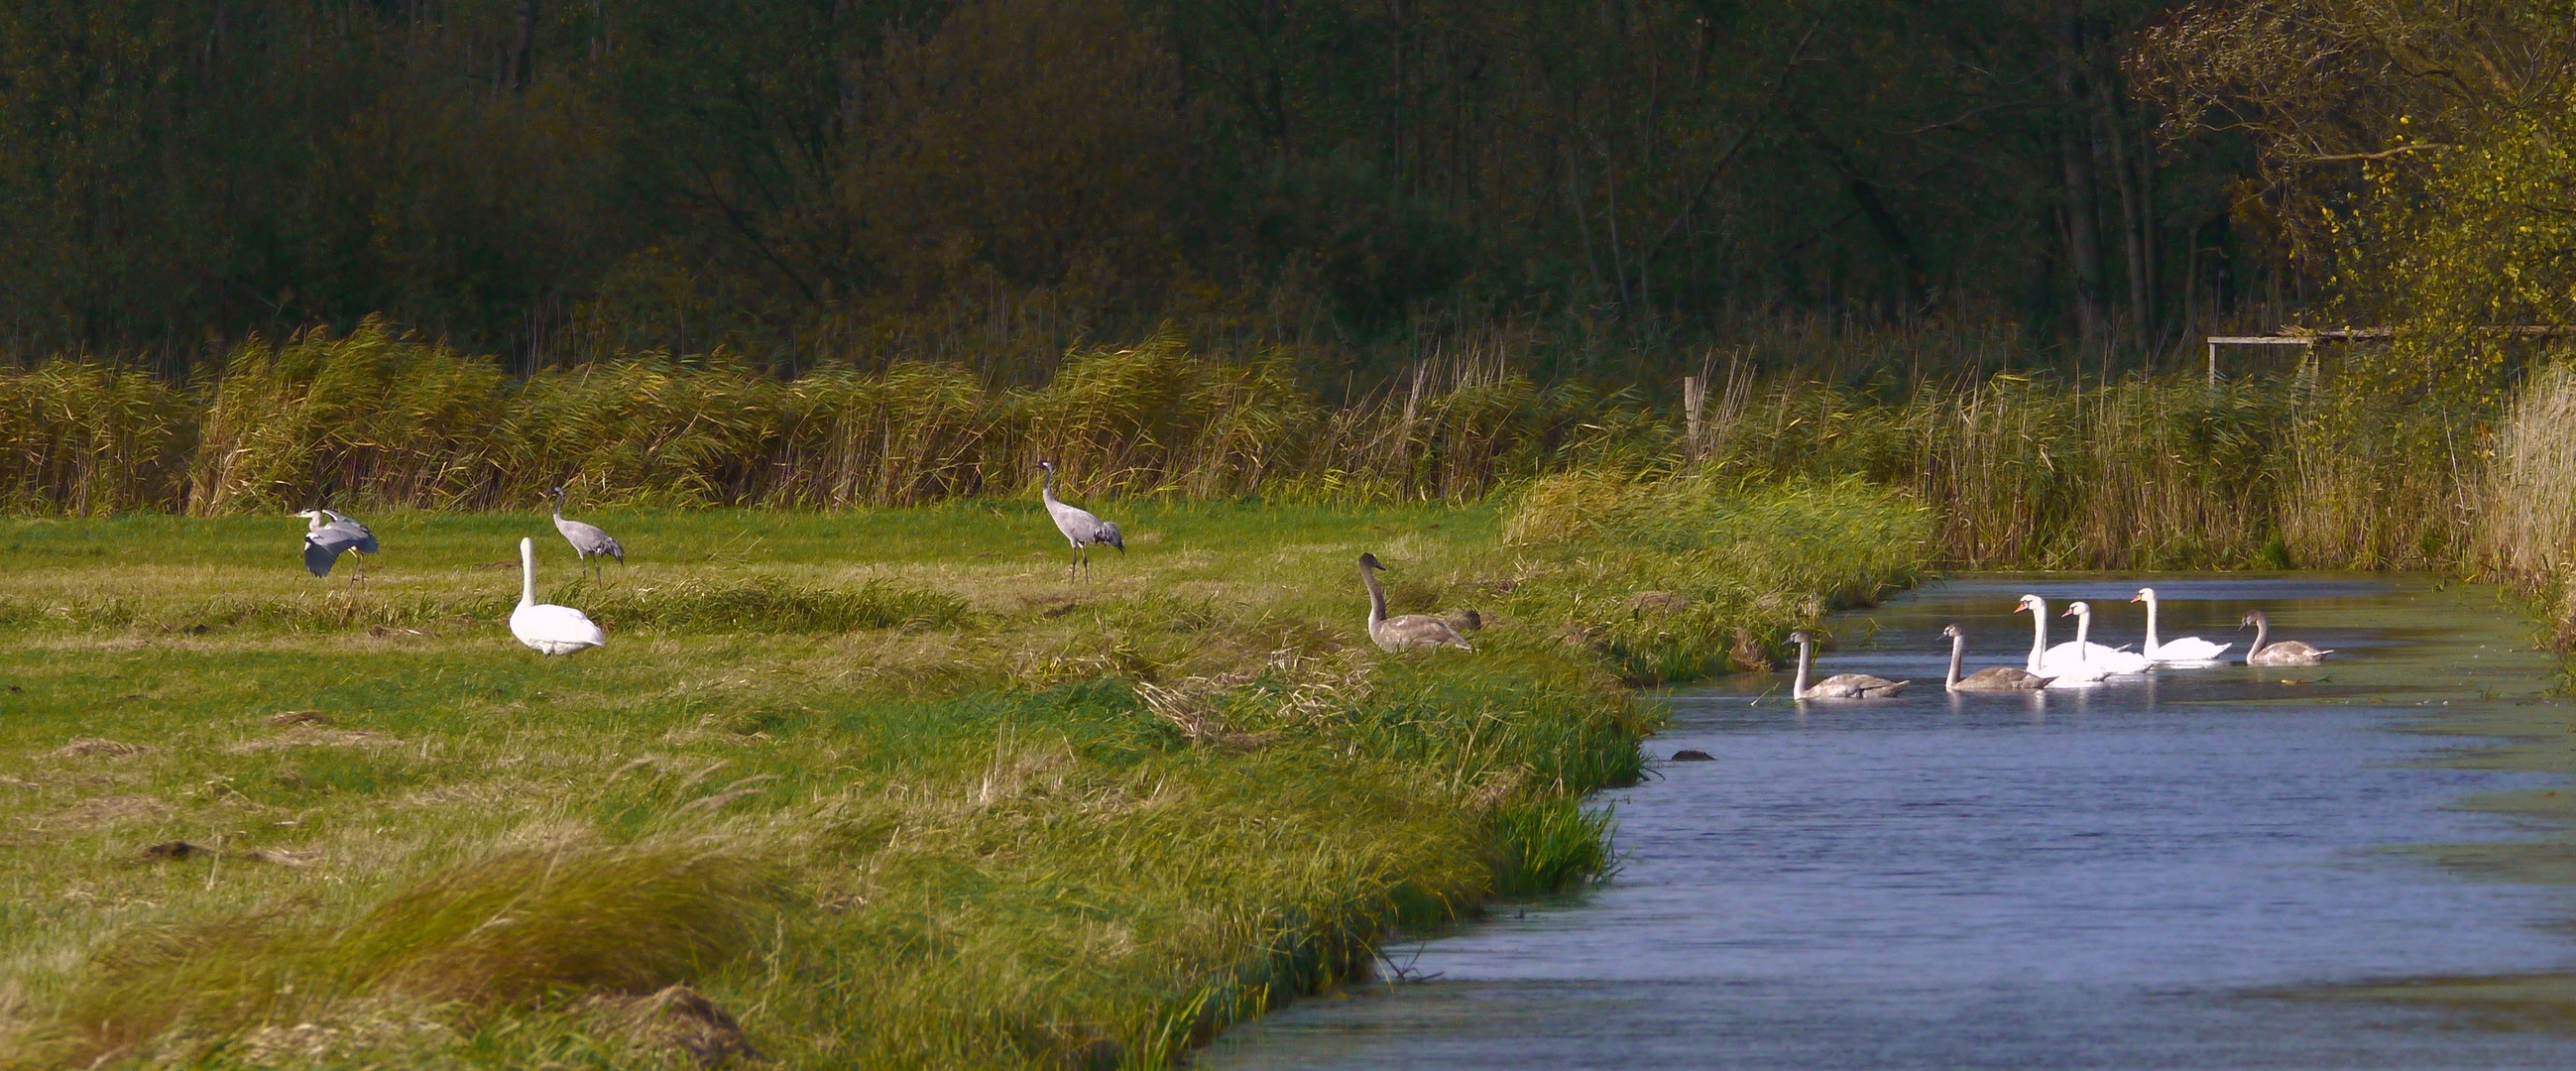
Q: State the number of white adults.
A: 4